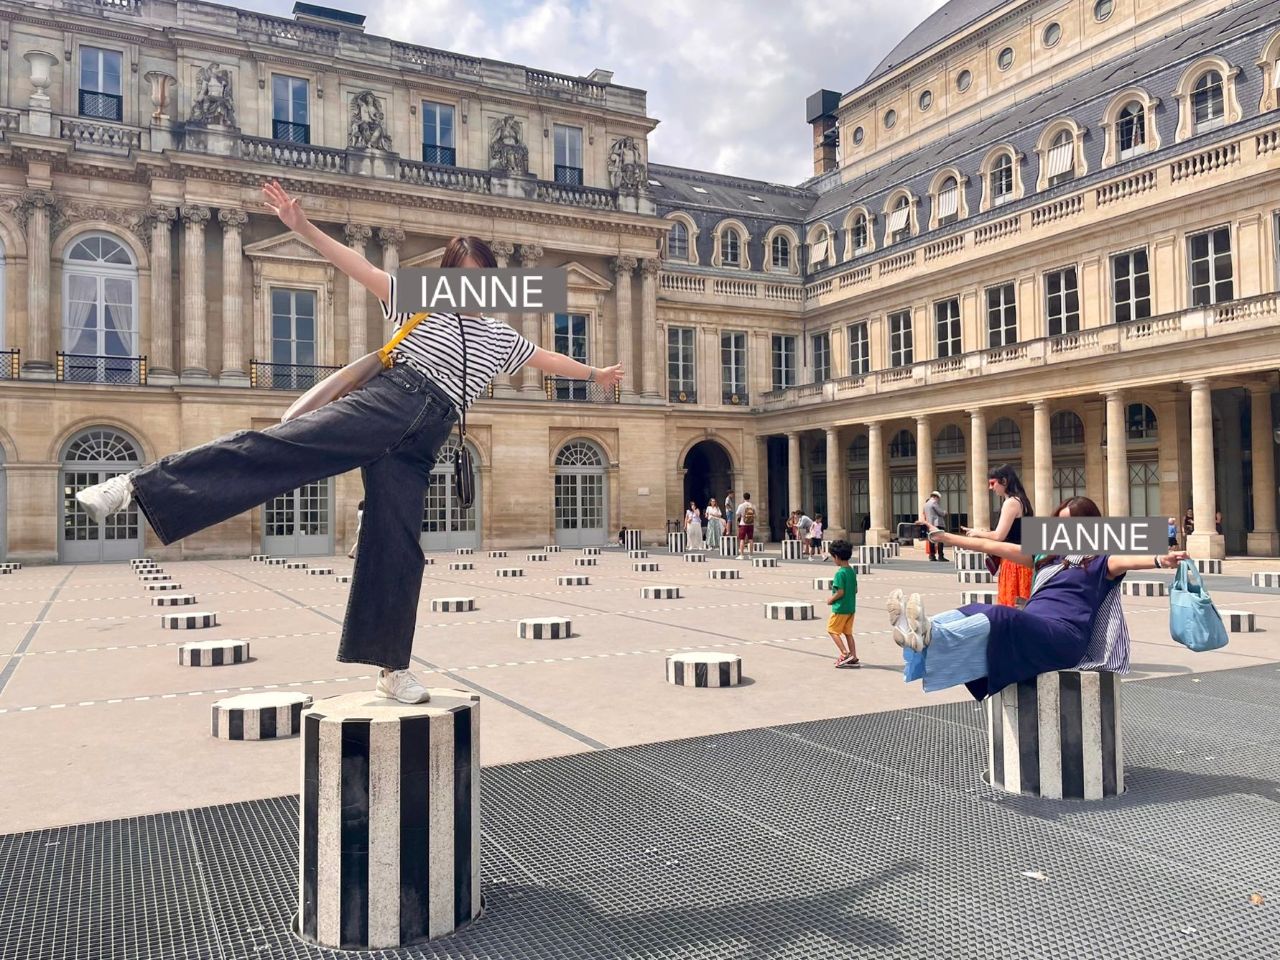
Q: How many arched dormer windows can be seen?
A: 12